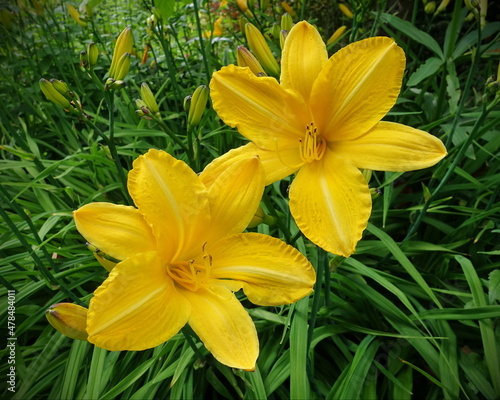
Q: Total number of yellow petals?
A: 12